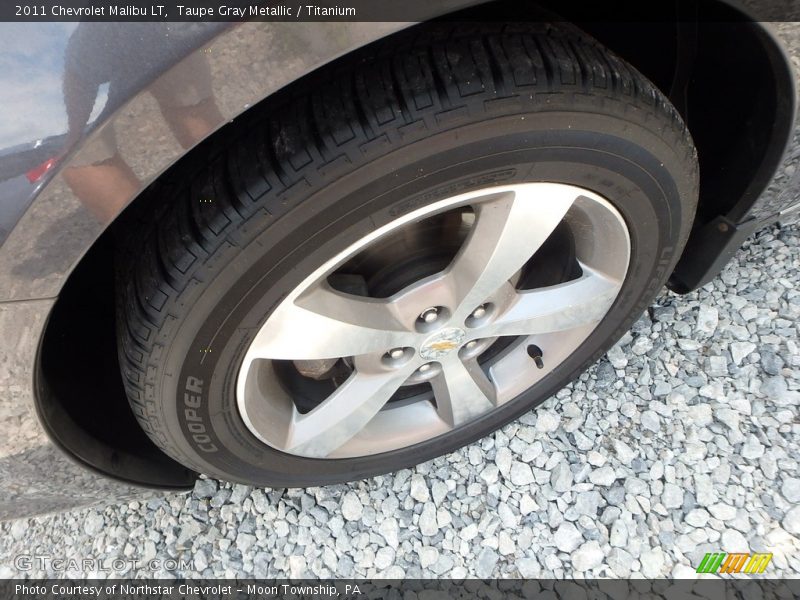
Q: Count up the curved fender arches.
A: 1